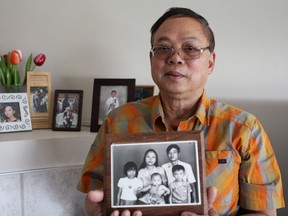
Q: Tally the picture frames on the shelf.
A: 5